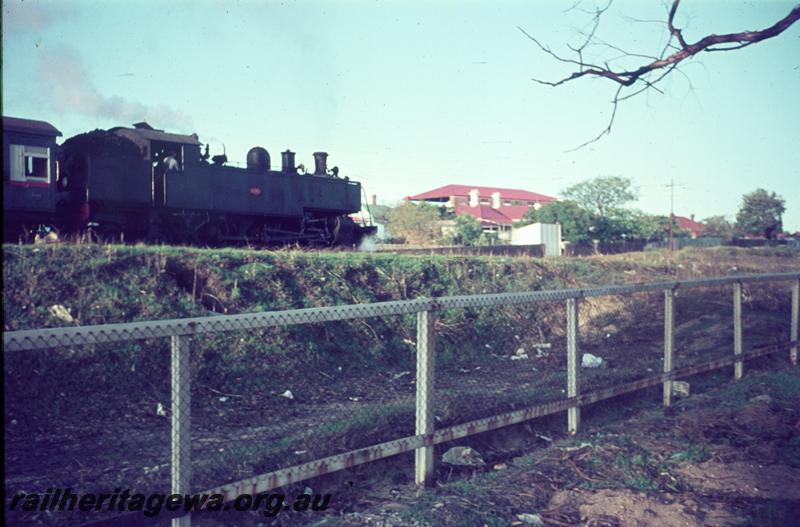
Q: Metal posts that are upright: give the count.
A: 6